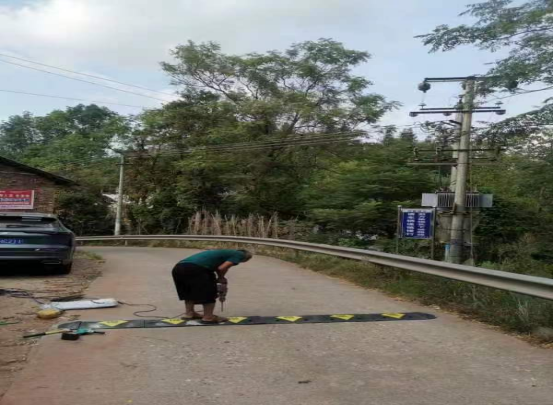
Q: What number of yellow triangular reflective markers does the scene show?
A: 6